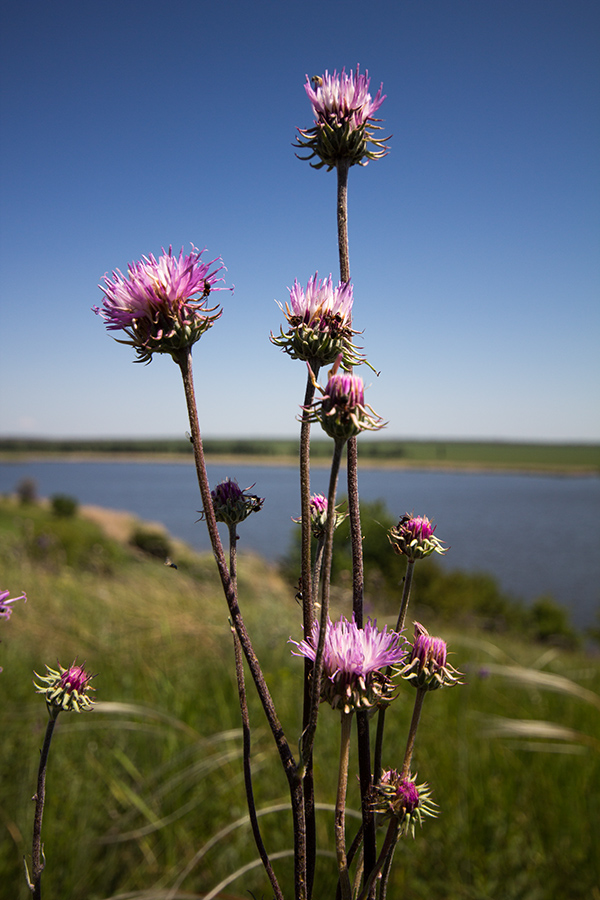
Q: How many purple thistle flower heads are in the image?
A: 12